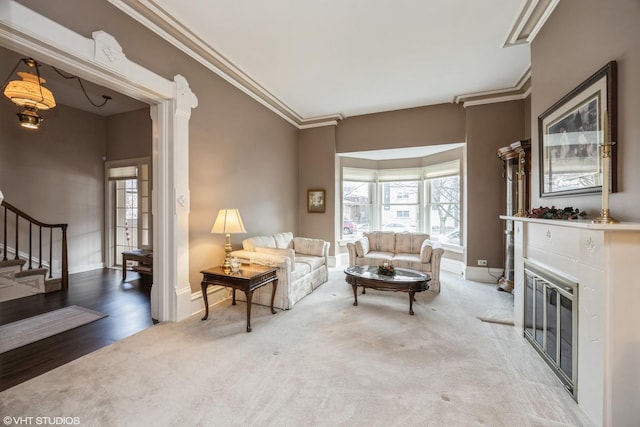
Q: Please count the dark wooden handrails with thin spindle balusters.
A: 1